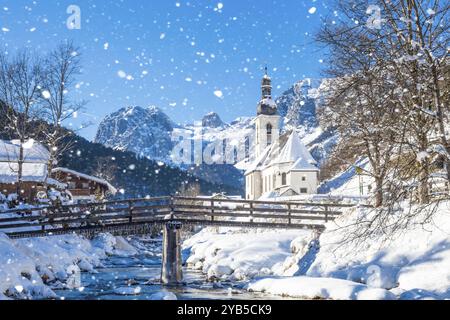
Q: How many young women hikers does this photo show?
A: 0